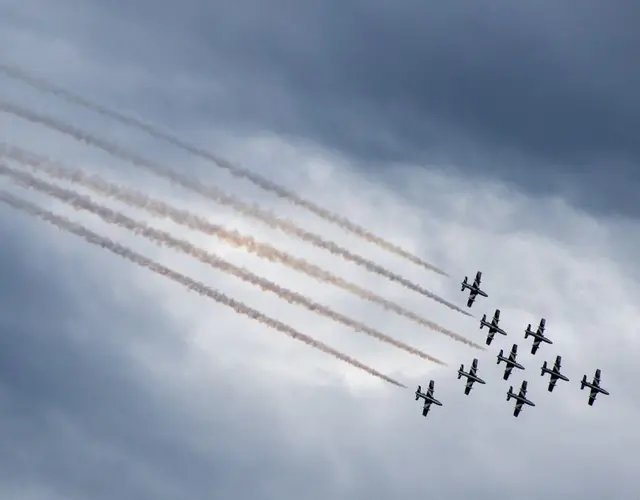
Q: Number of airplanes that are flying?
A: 9